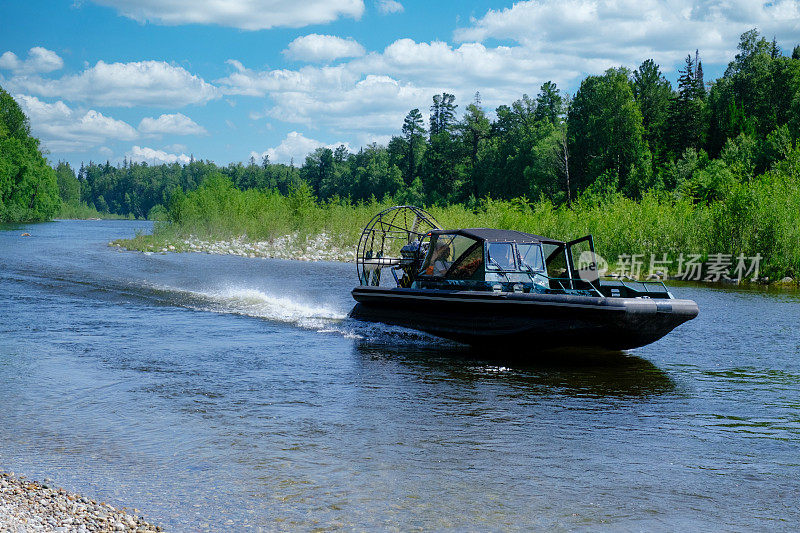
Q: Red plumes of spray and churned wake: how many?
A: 0